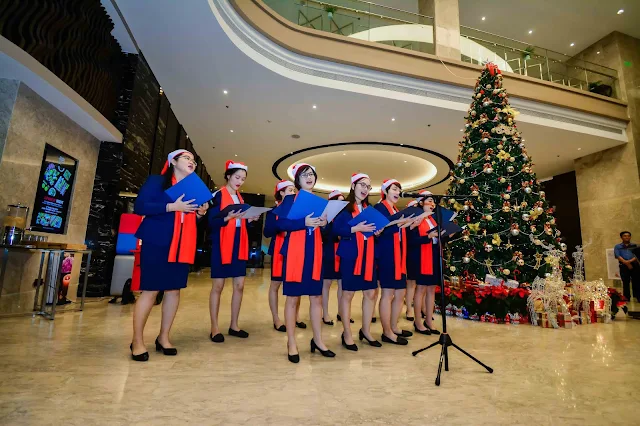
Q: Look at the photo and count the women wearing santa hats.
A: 9